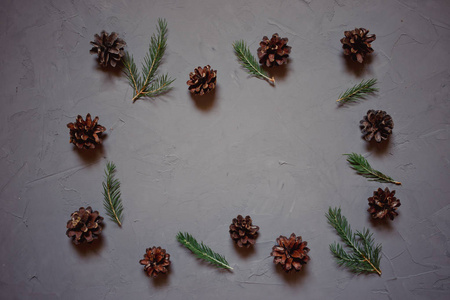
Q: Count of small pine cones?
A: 11